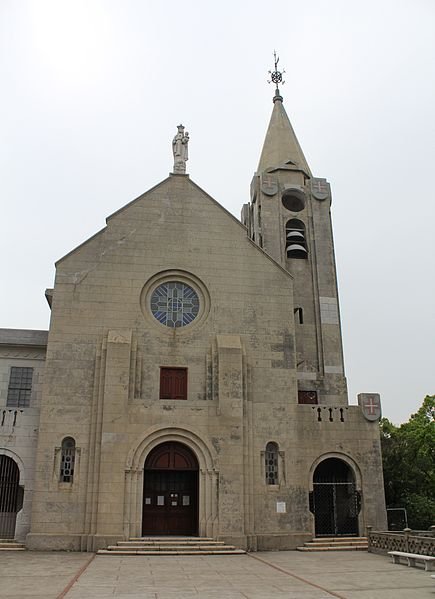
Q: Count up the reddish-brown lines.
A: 2